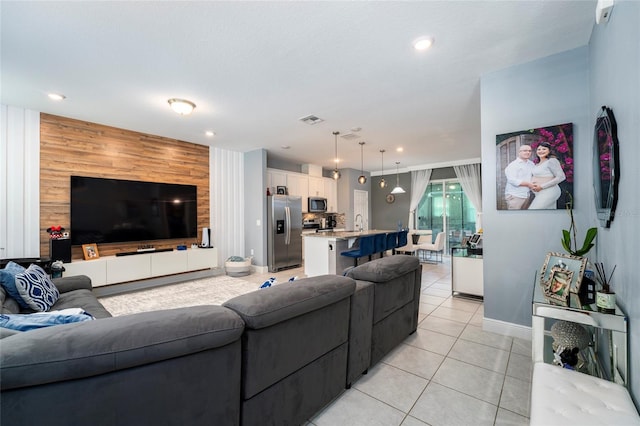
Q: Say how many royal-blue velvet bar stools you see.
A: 4